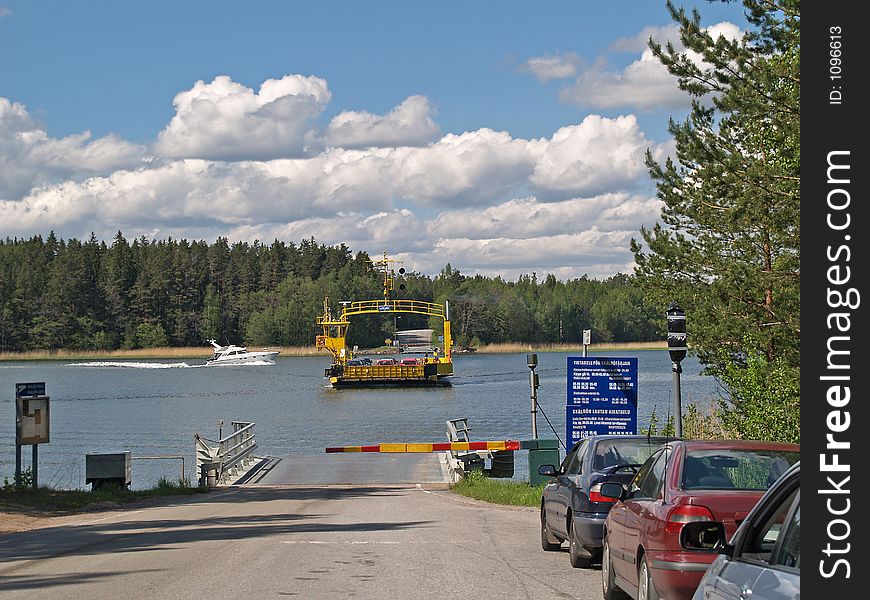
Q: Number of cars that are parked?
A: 3